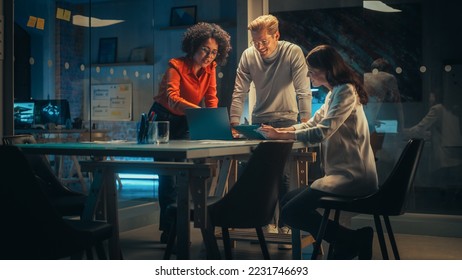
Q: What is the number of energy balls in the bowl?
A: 0